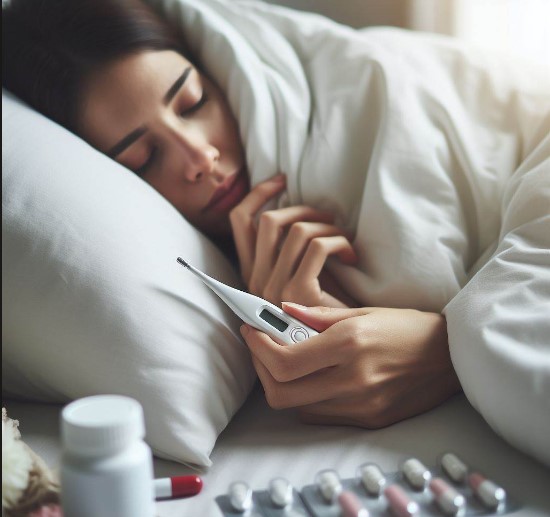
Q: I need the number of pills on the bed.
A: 11